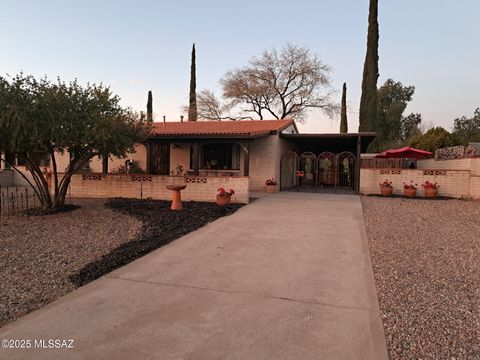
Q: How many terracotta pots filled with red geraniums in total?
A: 5